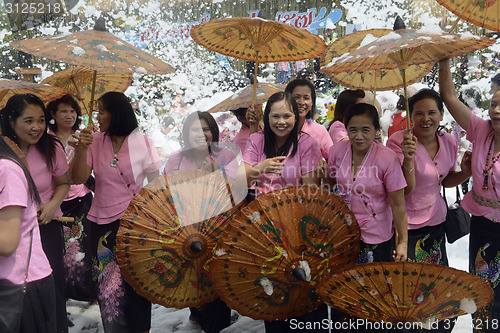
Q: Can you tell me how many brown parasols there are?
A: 11